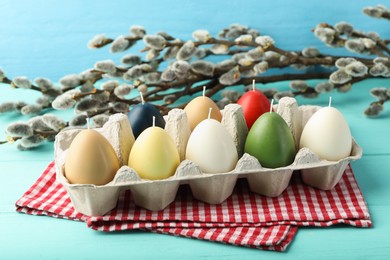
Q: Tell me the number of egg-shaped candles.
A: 8